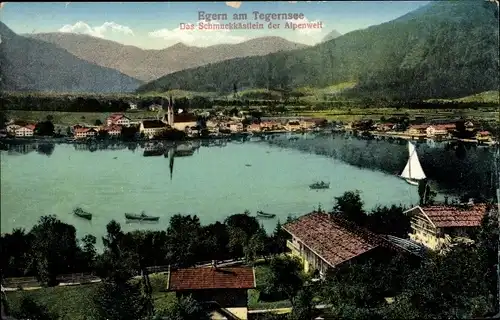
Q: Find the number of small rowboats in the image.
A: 4